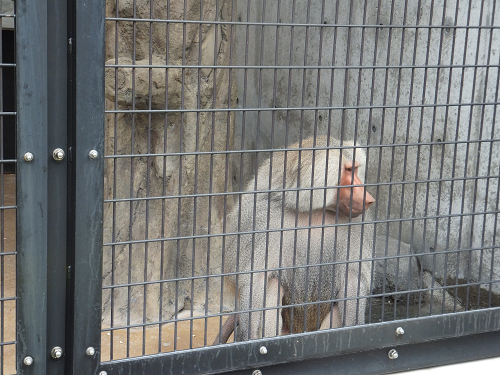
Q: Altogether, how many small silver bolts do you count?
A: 11